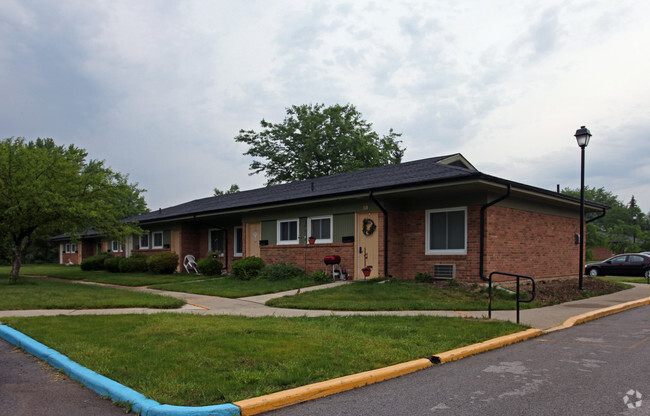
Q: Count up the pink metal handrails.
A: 0